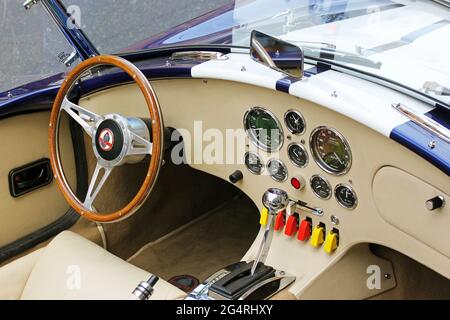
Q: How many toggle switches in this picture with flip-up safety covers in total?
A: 6